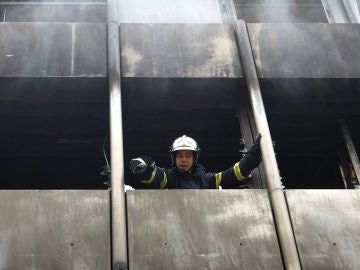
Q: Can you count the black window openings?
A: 3